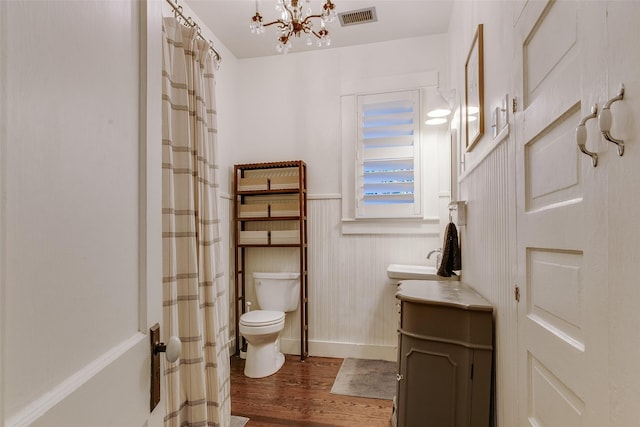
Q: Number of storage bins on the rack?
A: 6